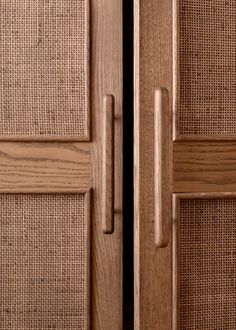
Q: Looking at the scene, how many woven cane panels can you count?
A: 4